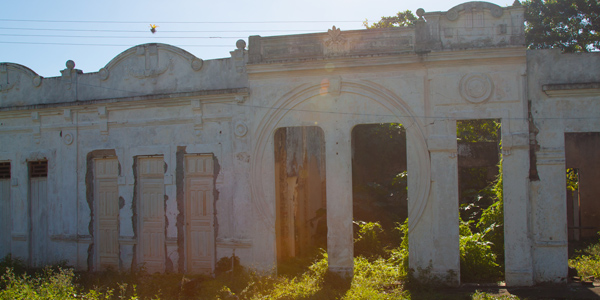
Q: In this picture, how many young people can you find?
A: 0